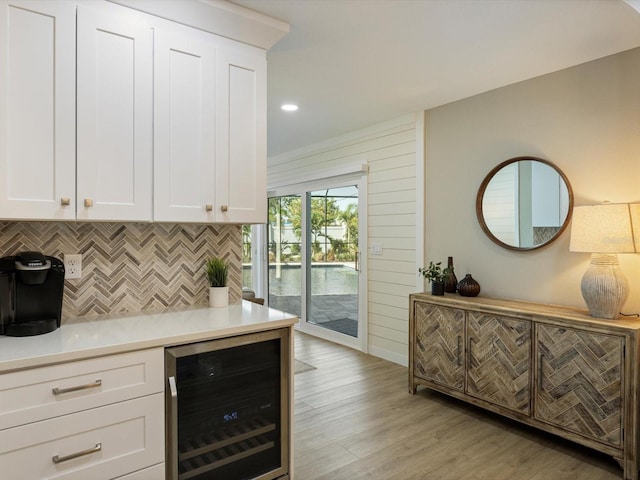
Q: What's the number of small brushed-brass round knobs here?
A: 4